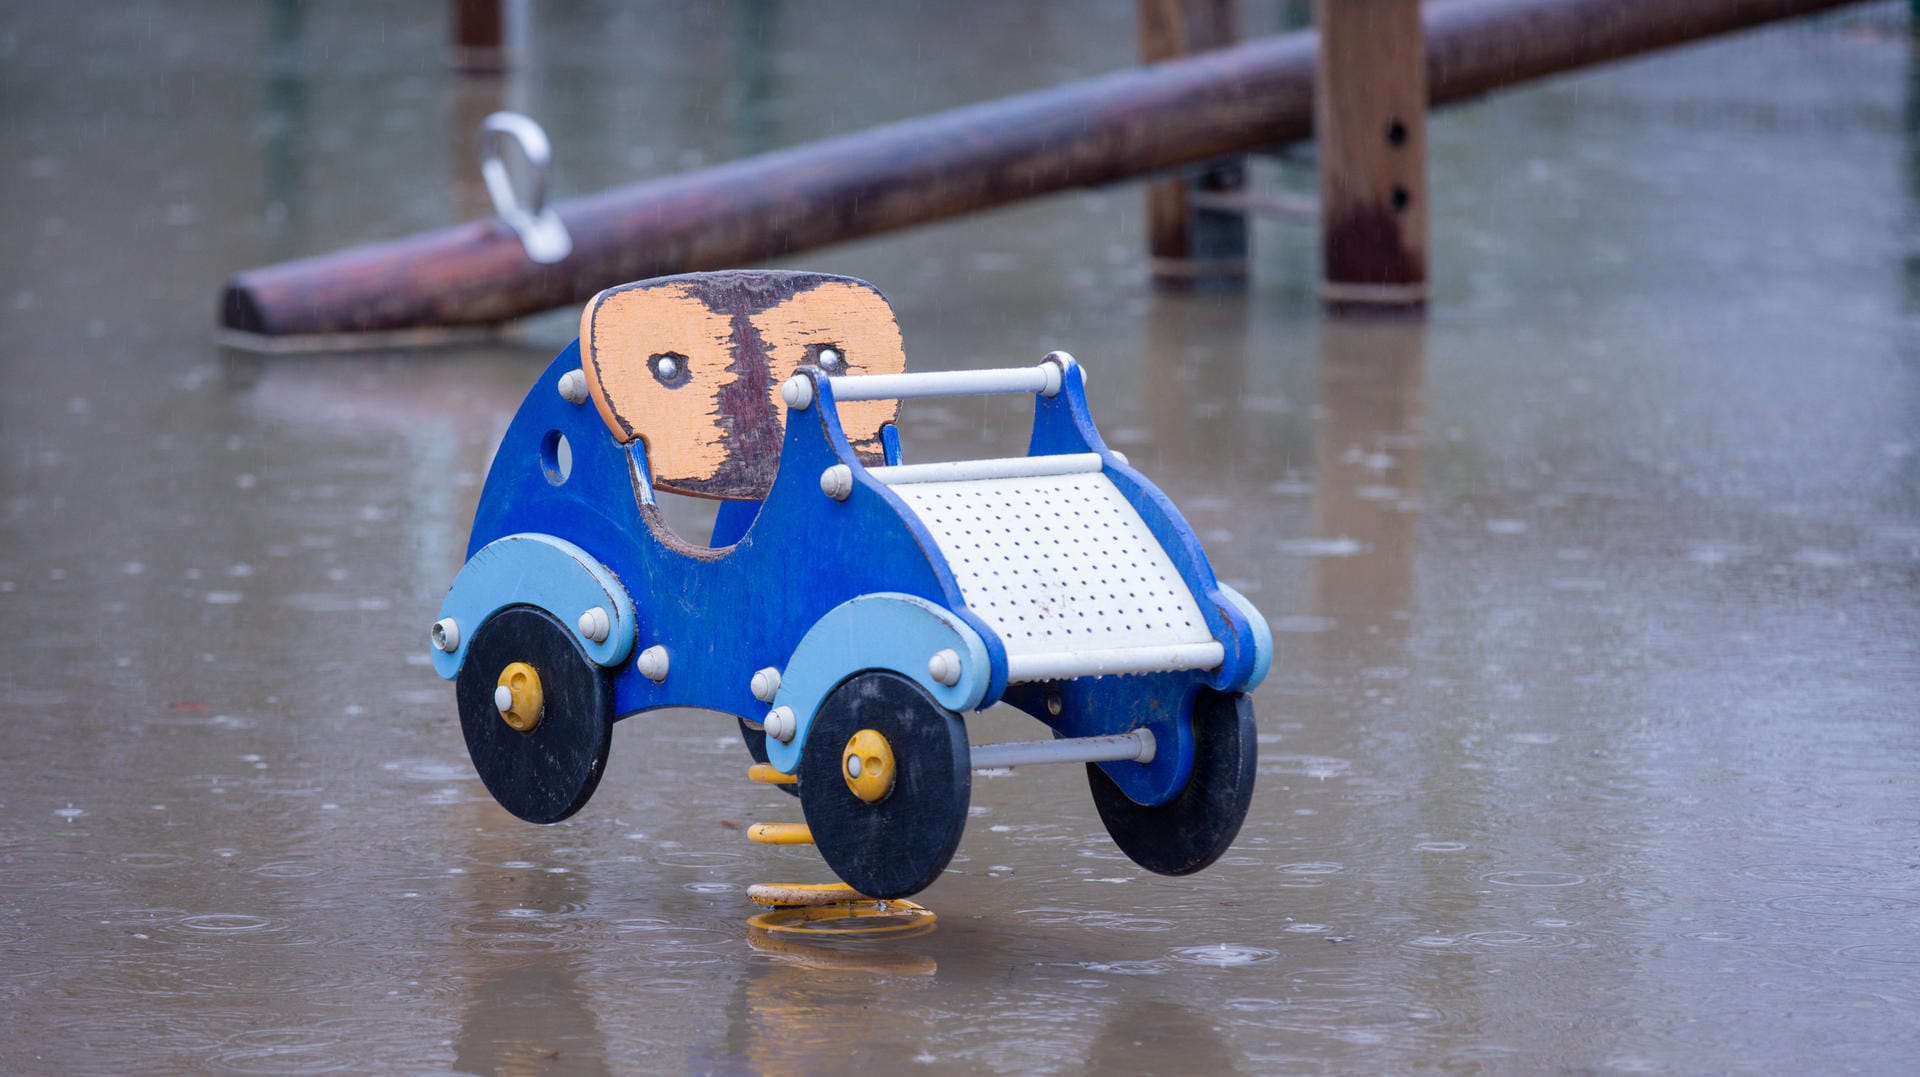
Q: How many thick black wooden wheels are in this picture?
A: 4